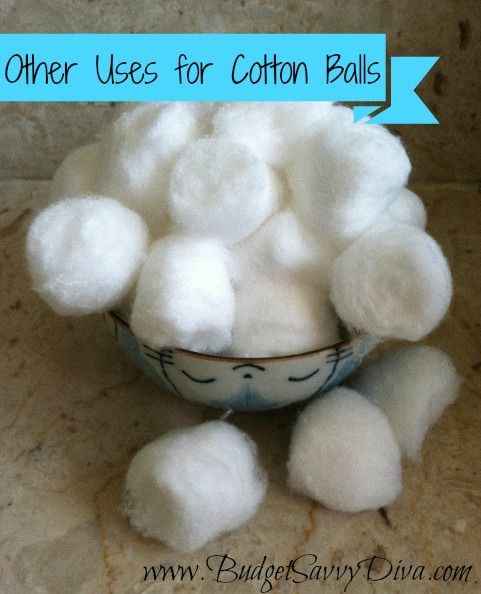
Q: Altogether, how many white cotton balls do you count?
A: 14